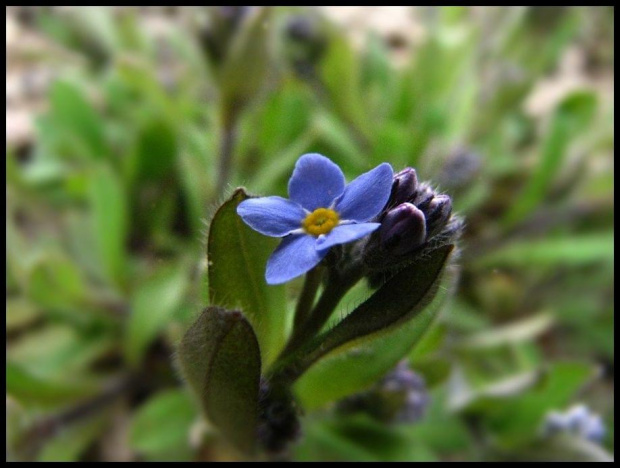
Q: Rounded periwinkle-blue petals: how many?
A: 5